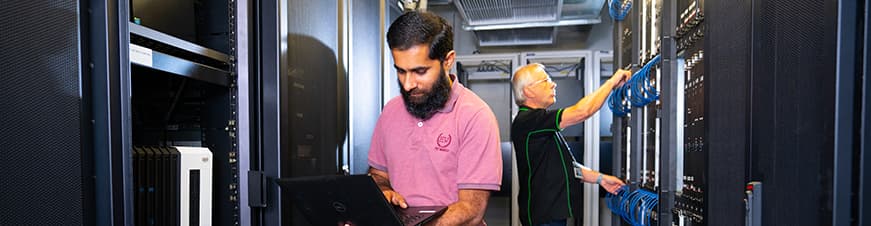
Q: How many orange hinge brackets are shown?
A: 0